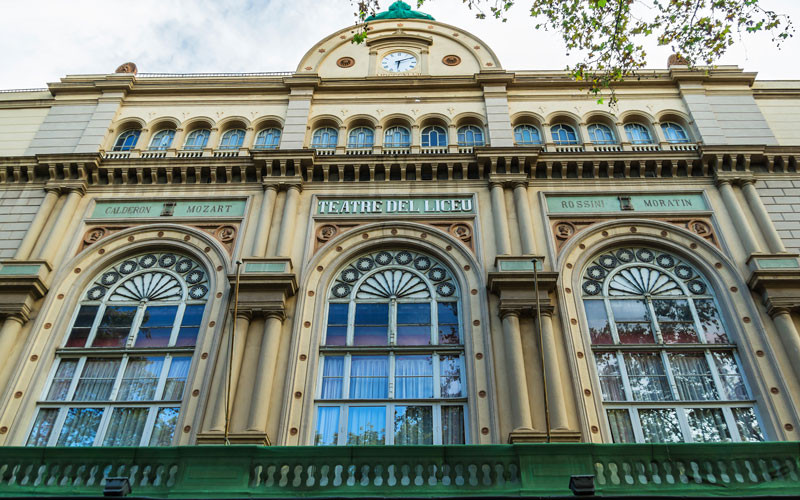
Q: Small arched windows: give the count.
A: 15